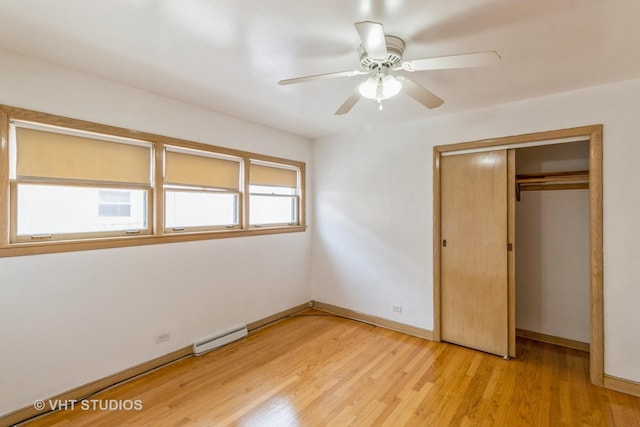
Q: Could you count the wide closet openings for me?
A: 1